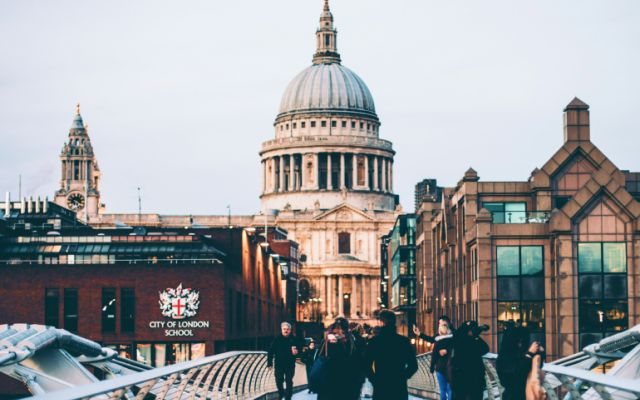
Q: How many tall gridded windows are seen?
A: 2